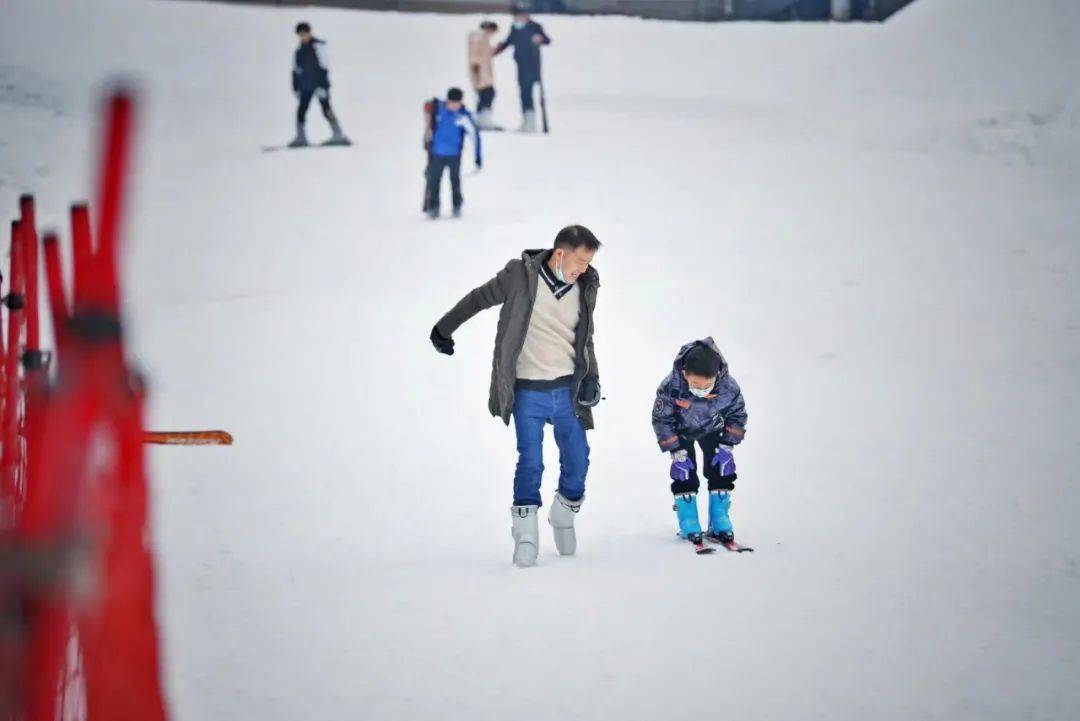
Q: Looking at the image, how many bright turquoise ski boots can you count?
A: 2